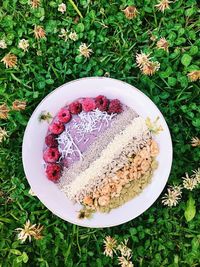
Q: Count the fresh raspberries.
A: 9